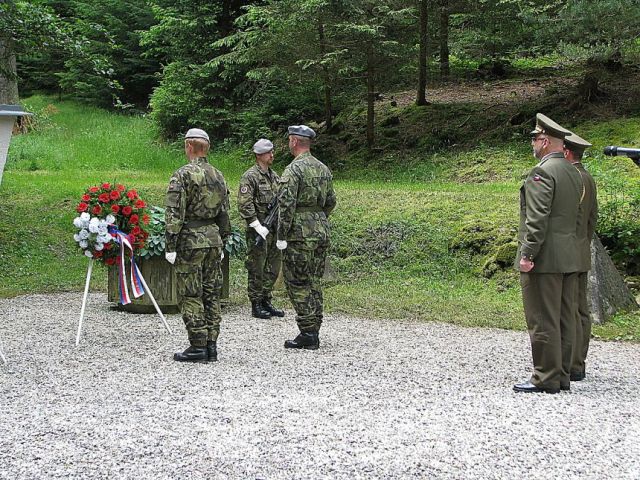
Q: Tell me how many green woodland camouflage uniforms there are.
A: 3